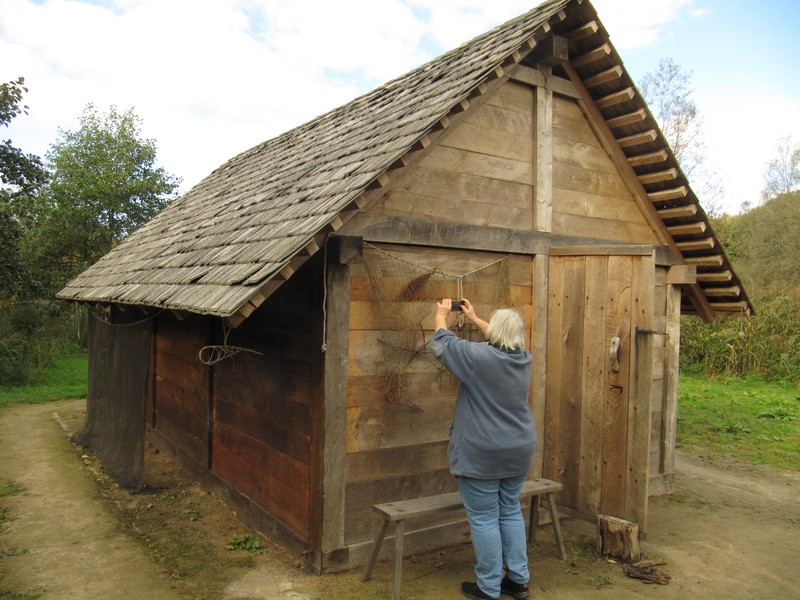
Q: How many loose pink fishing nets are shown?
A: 0